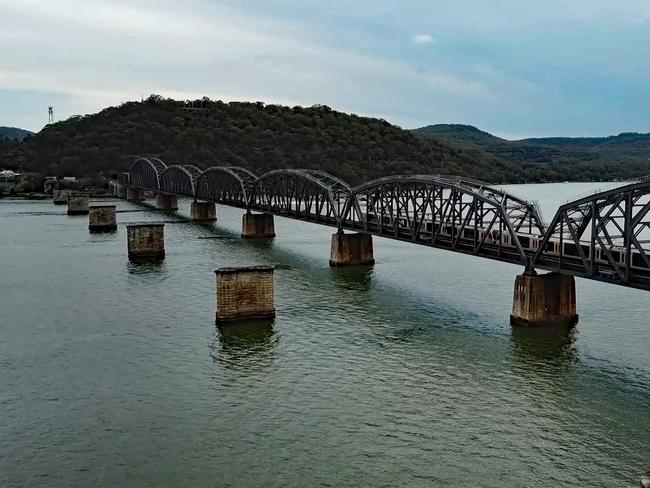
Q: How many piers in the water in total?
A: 11